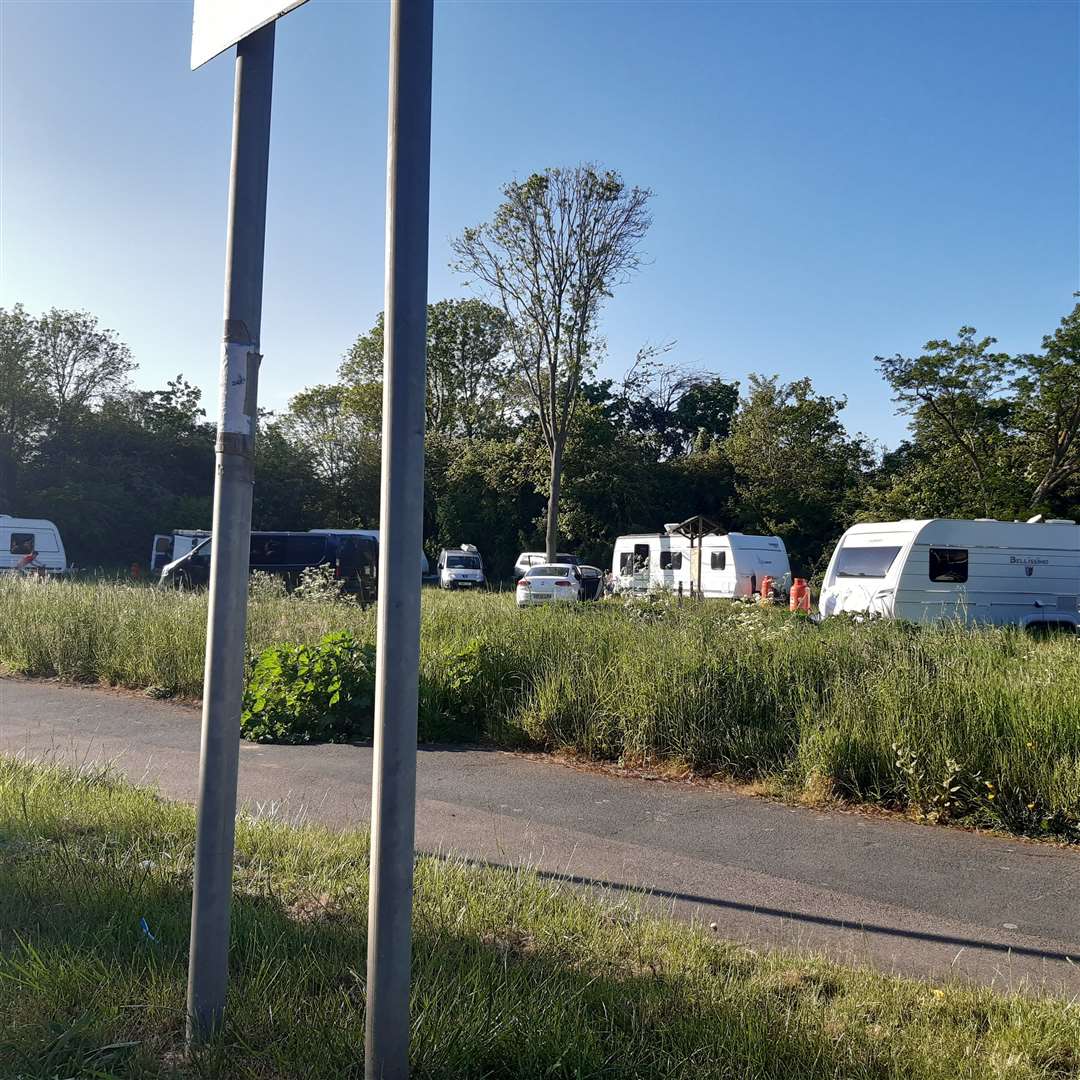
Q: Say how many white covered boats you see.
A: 0